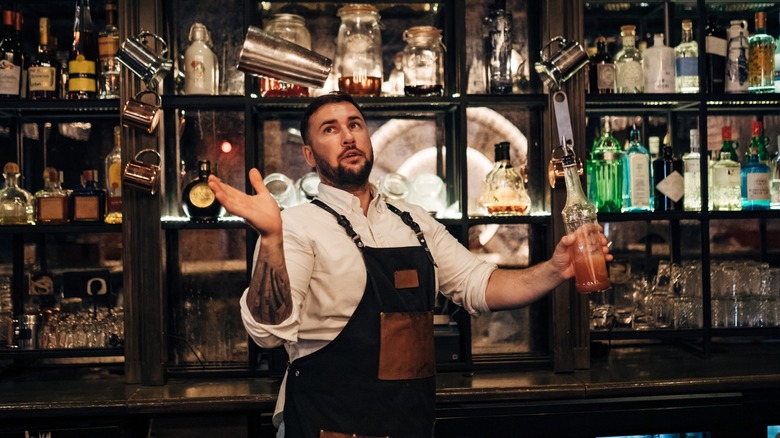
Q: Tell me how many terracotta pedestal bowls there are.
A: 0